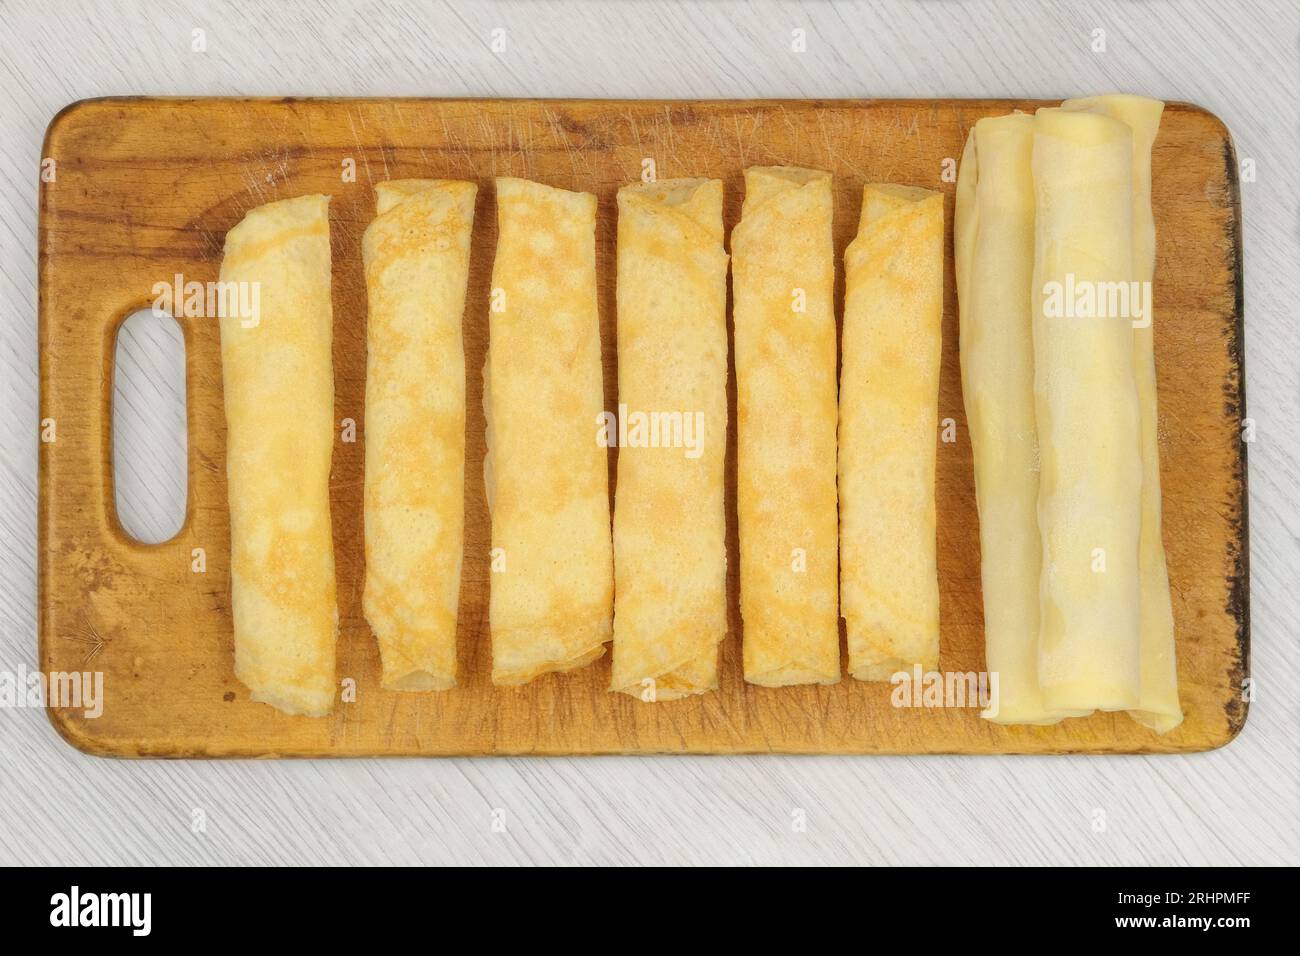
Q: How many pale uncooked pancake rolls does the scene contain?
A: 3